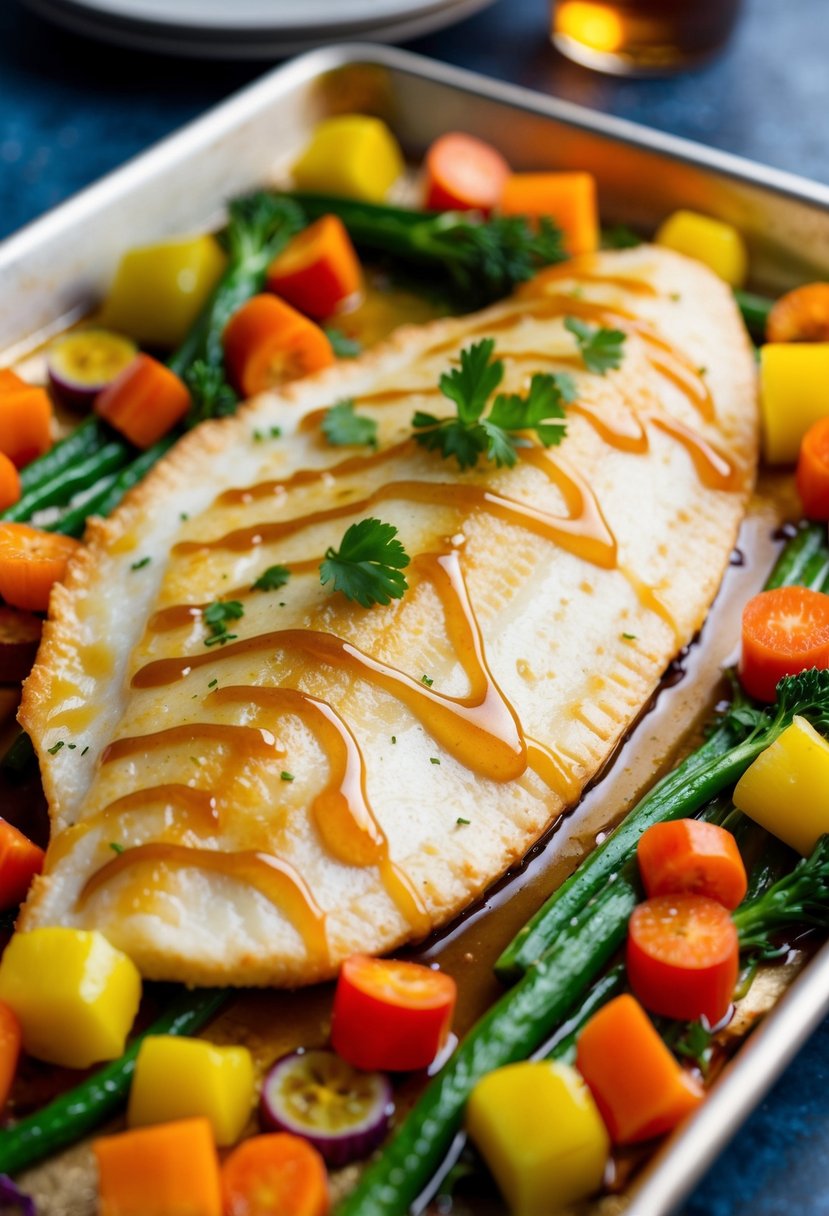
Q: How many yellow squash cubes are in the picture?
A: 8